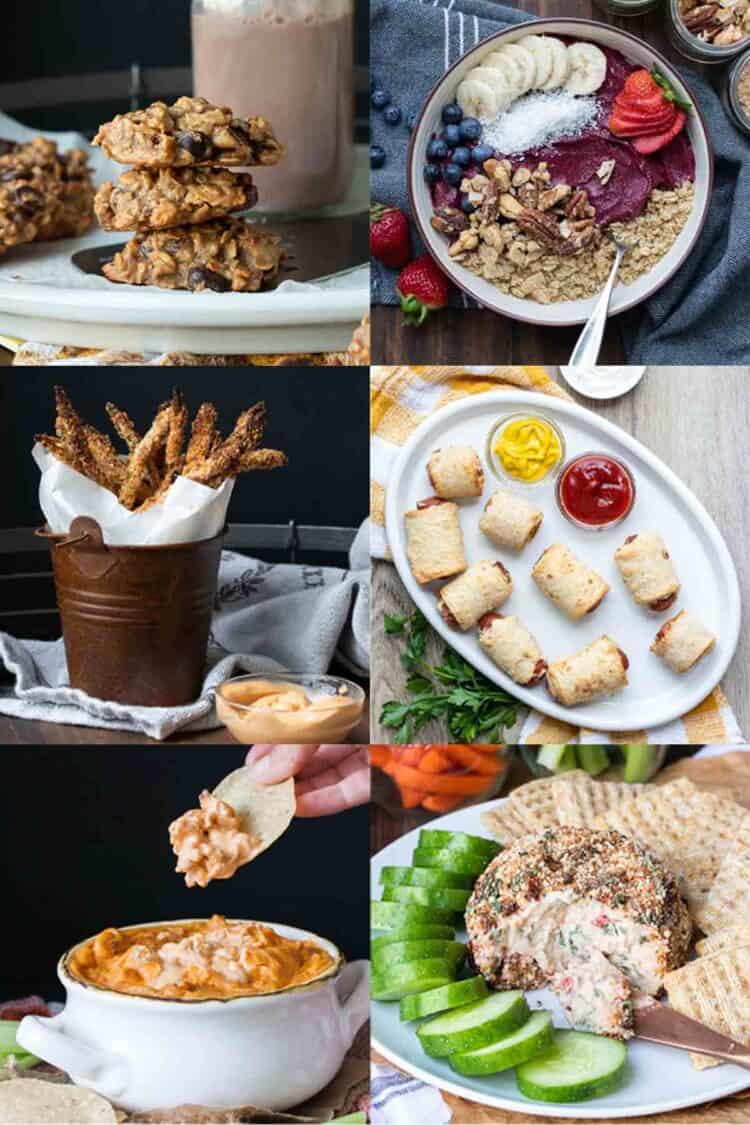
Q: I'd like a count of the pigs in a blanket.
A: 9